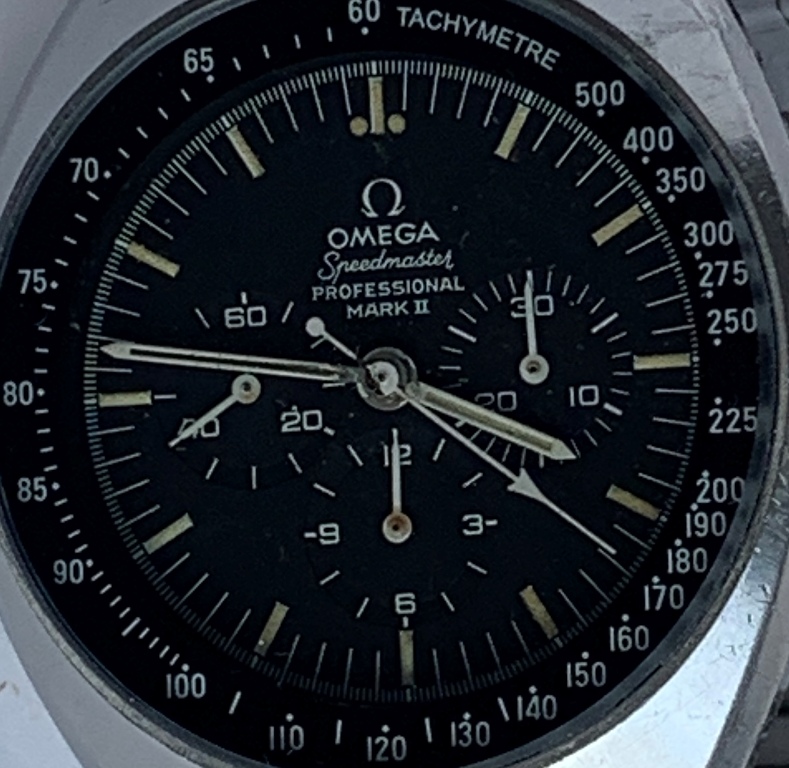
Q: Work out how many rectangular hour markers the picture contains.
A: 12